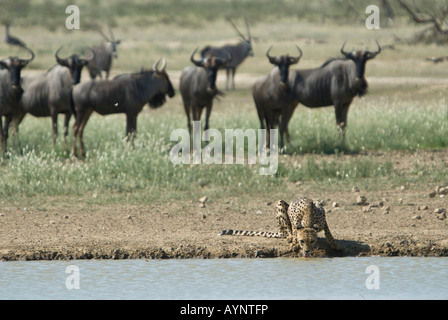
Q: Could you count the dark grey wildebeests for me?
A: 6